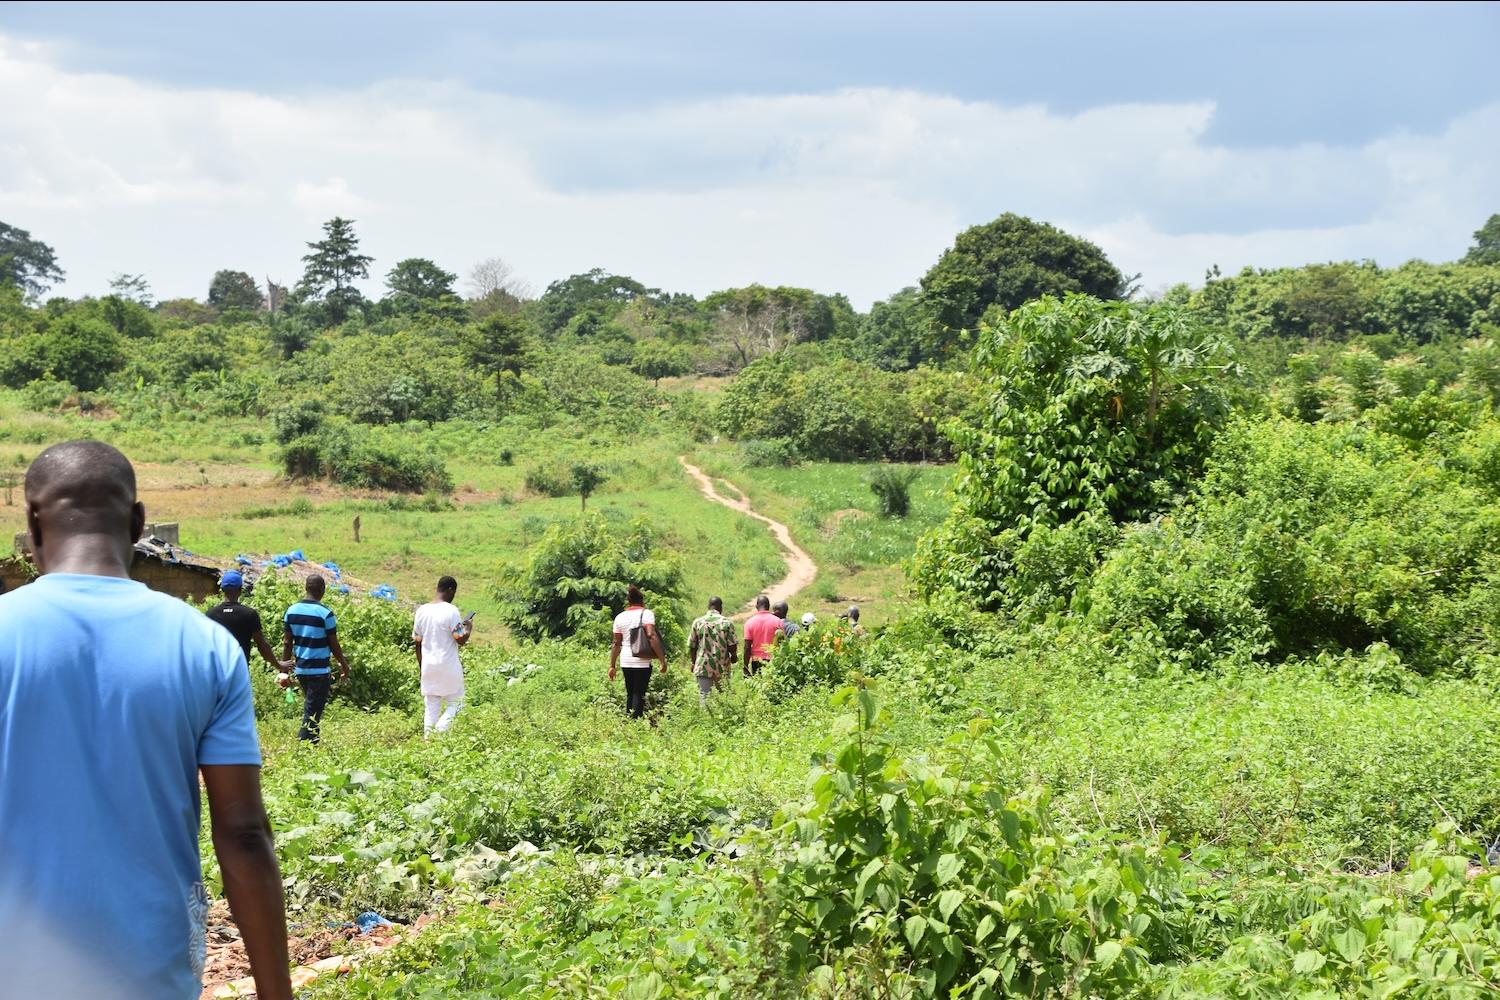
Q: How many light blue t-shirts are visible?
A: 1